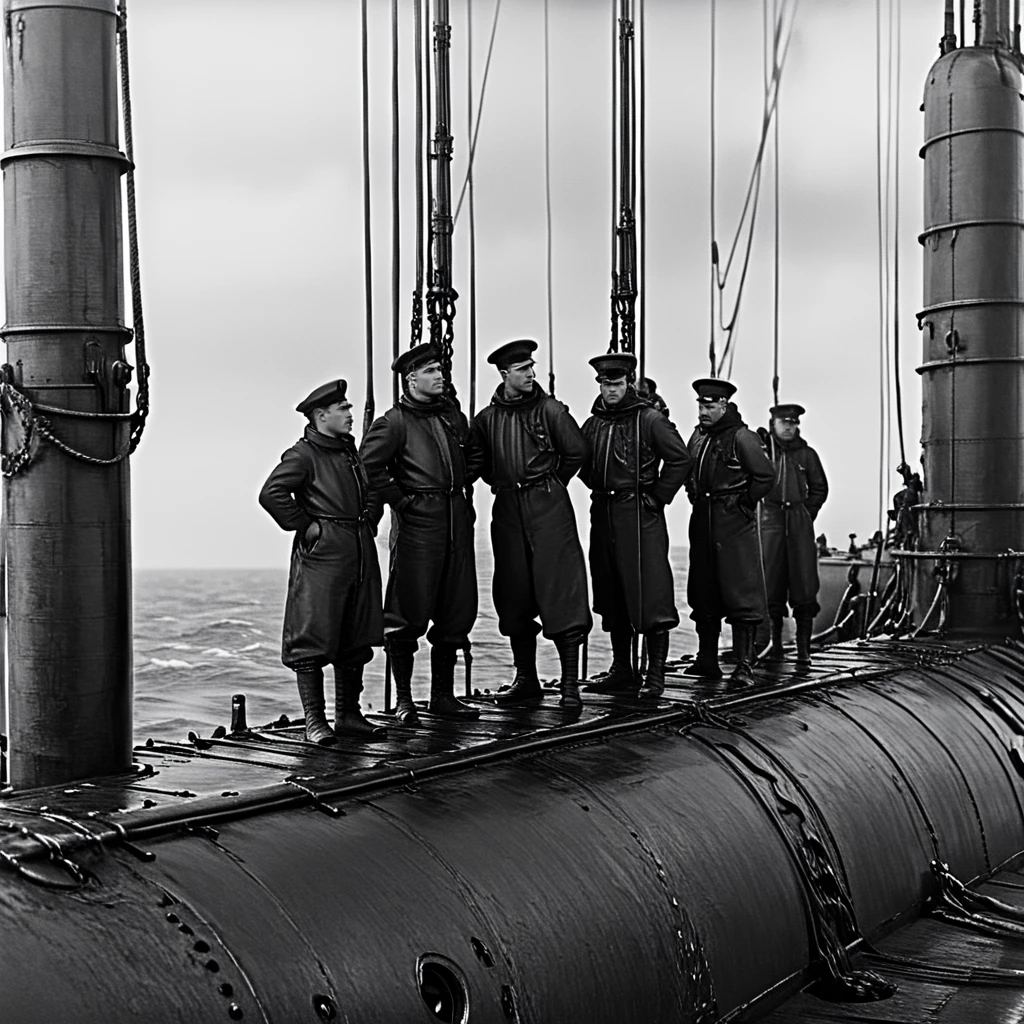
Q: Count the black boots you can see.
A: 12